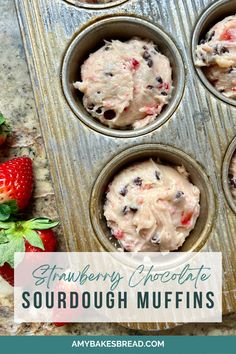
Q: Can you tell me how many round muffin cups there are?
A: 5